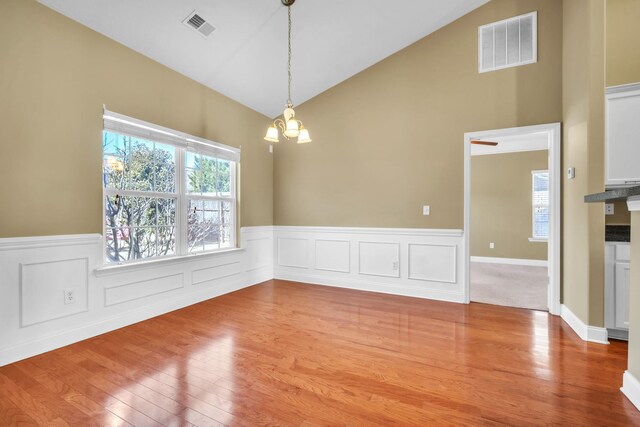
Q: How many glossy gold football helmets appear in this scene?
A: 0